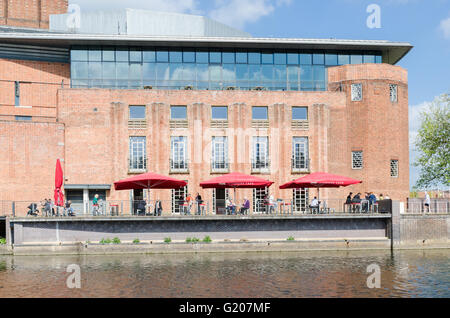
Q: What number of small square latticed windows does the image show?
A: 4